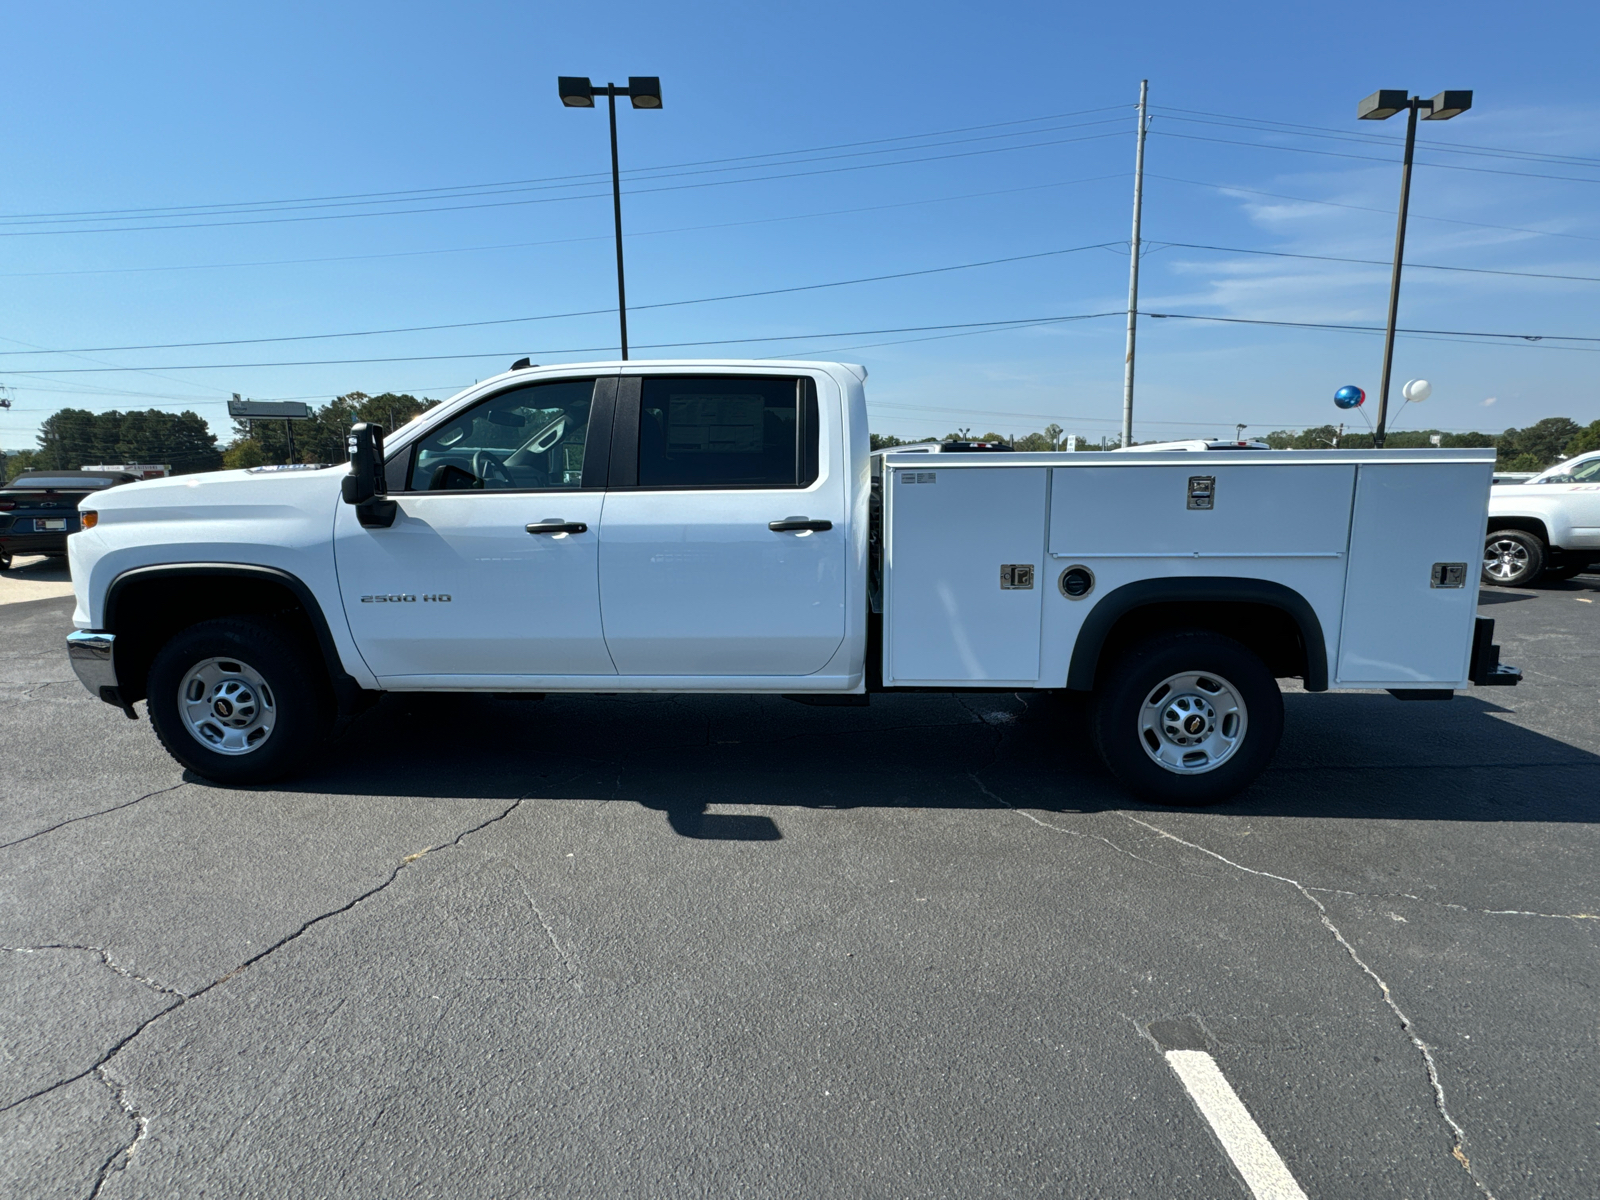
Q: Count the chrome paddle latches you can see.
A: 3